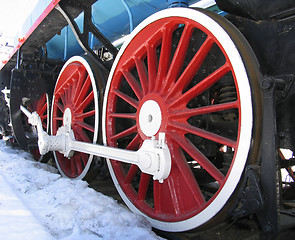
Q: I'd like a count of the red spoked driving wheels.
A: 3